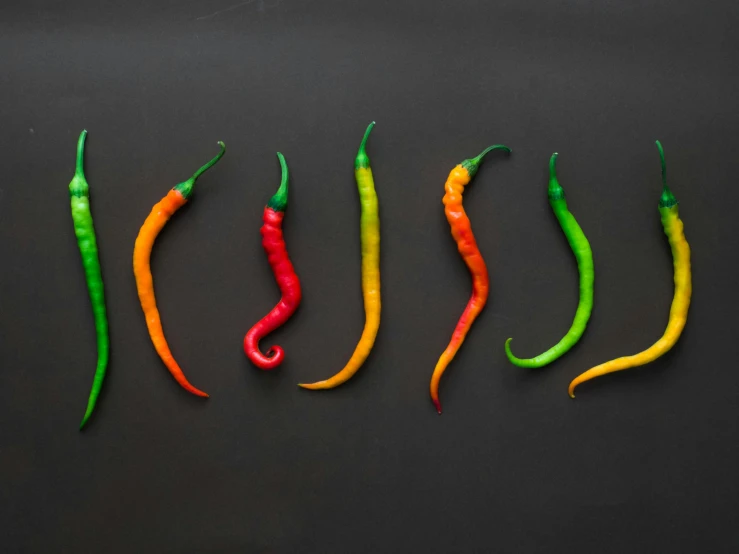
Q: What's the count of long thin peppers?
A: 7